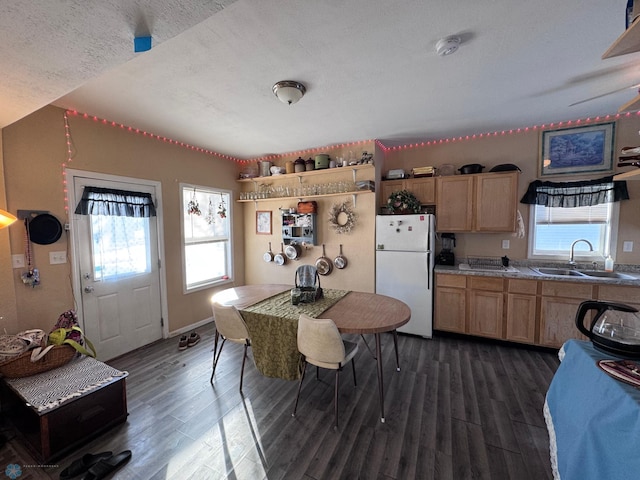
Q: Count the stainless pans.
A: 5